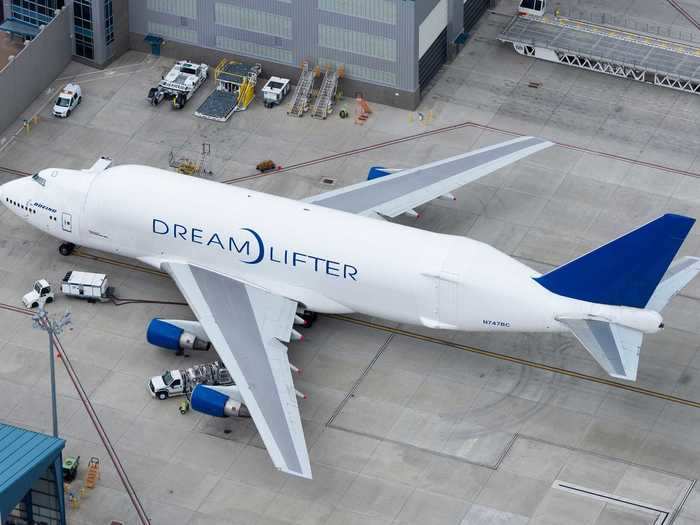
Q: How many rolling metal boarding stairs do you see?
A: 2